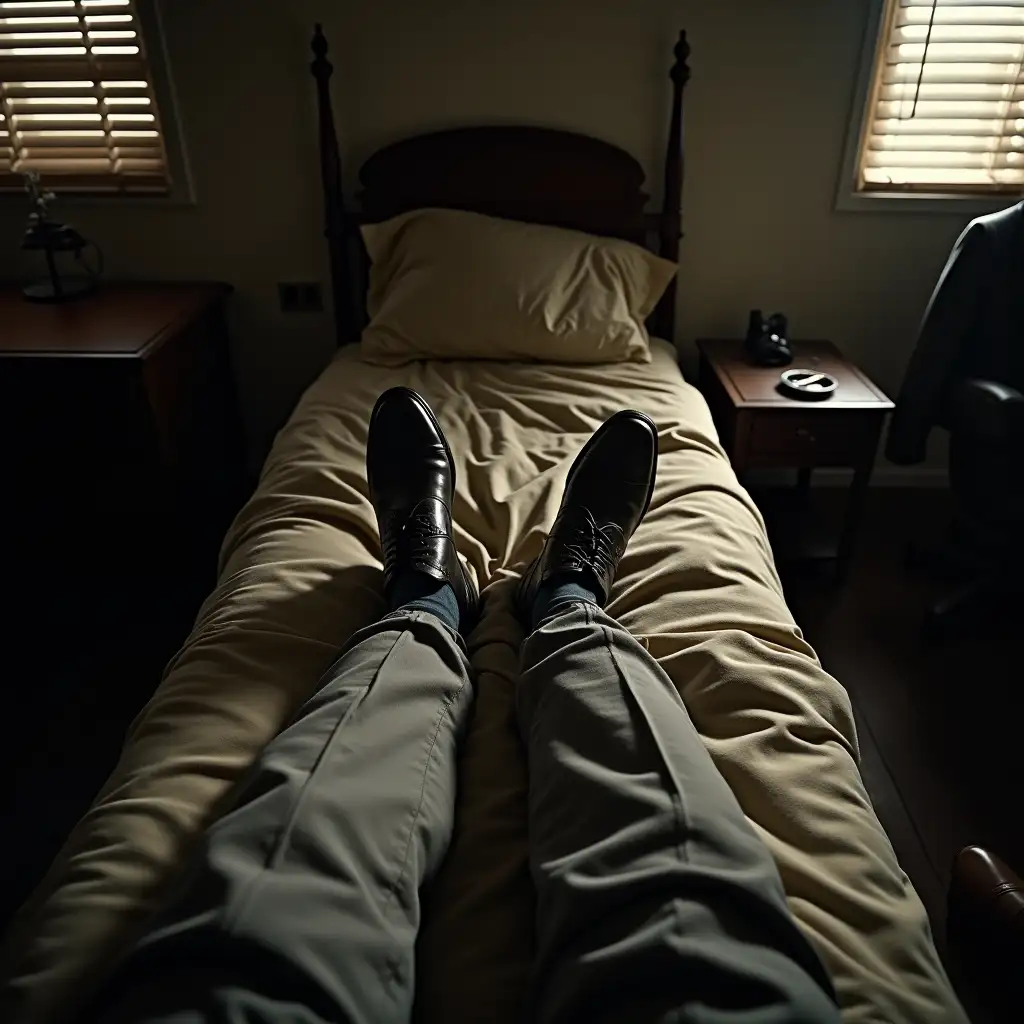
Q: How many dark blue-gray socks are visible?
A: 2